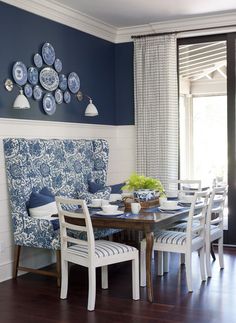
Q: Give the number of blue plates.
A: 13